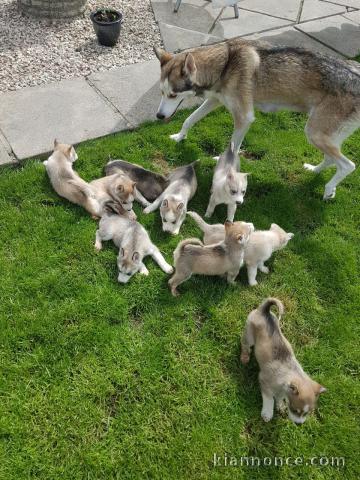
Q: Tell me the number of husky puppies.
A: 9